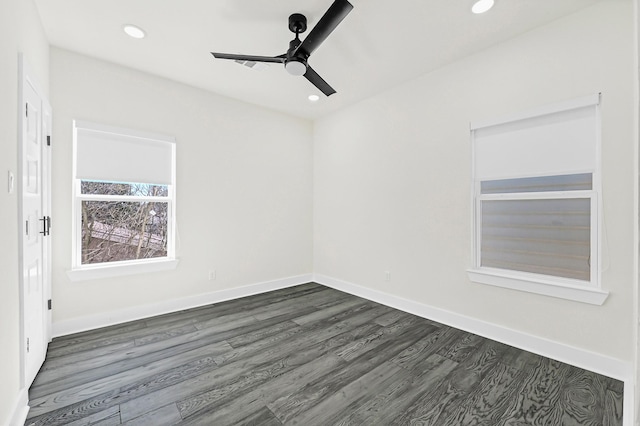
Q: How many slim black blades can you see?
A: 3